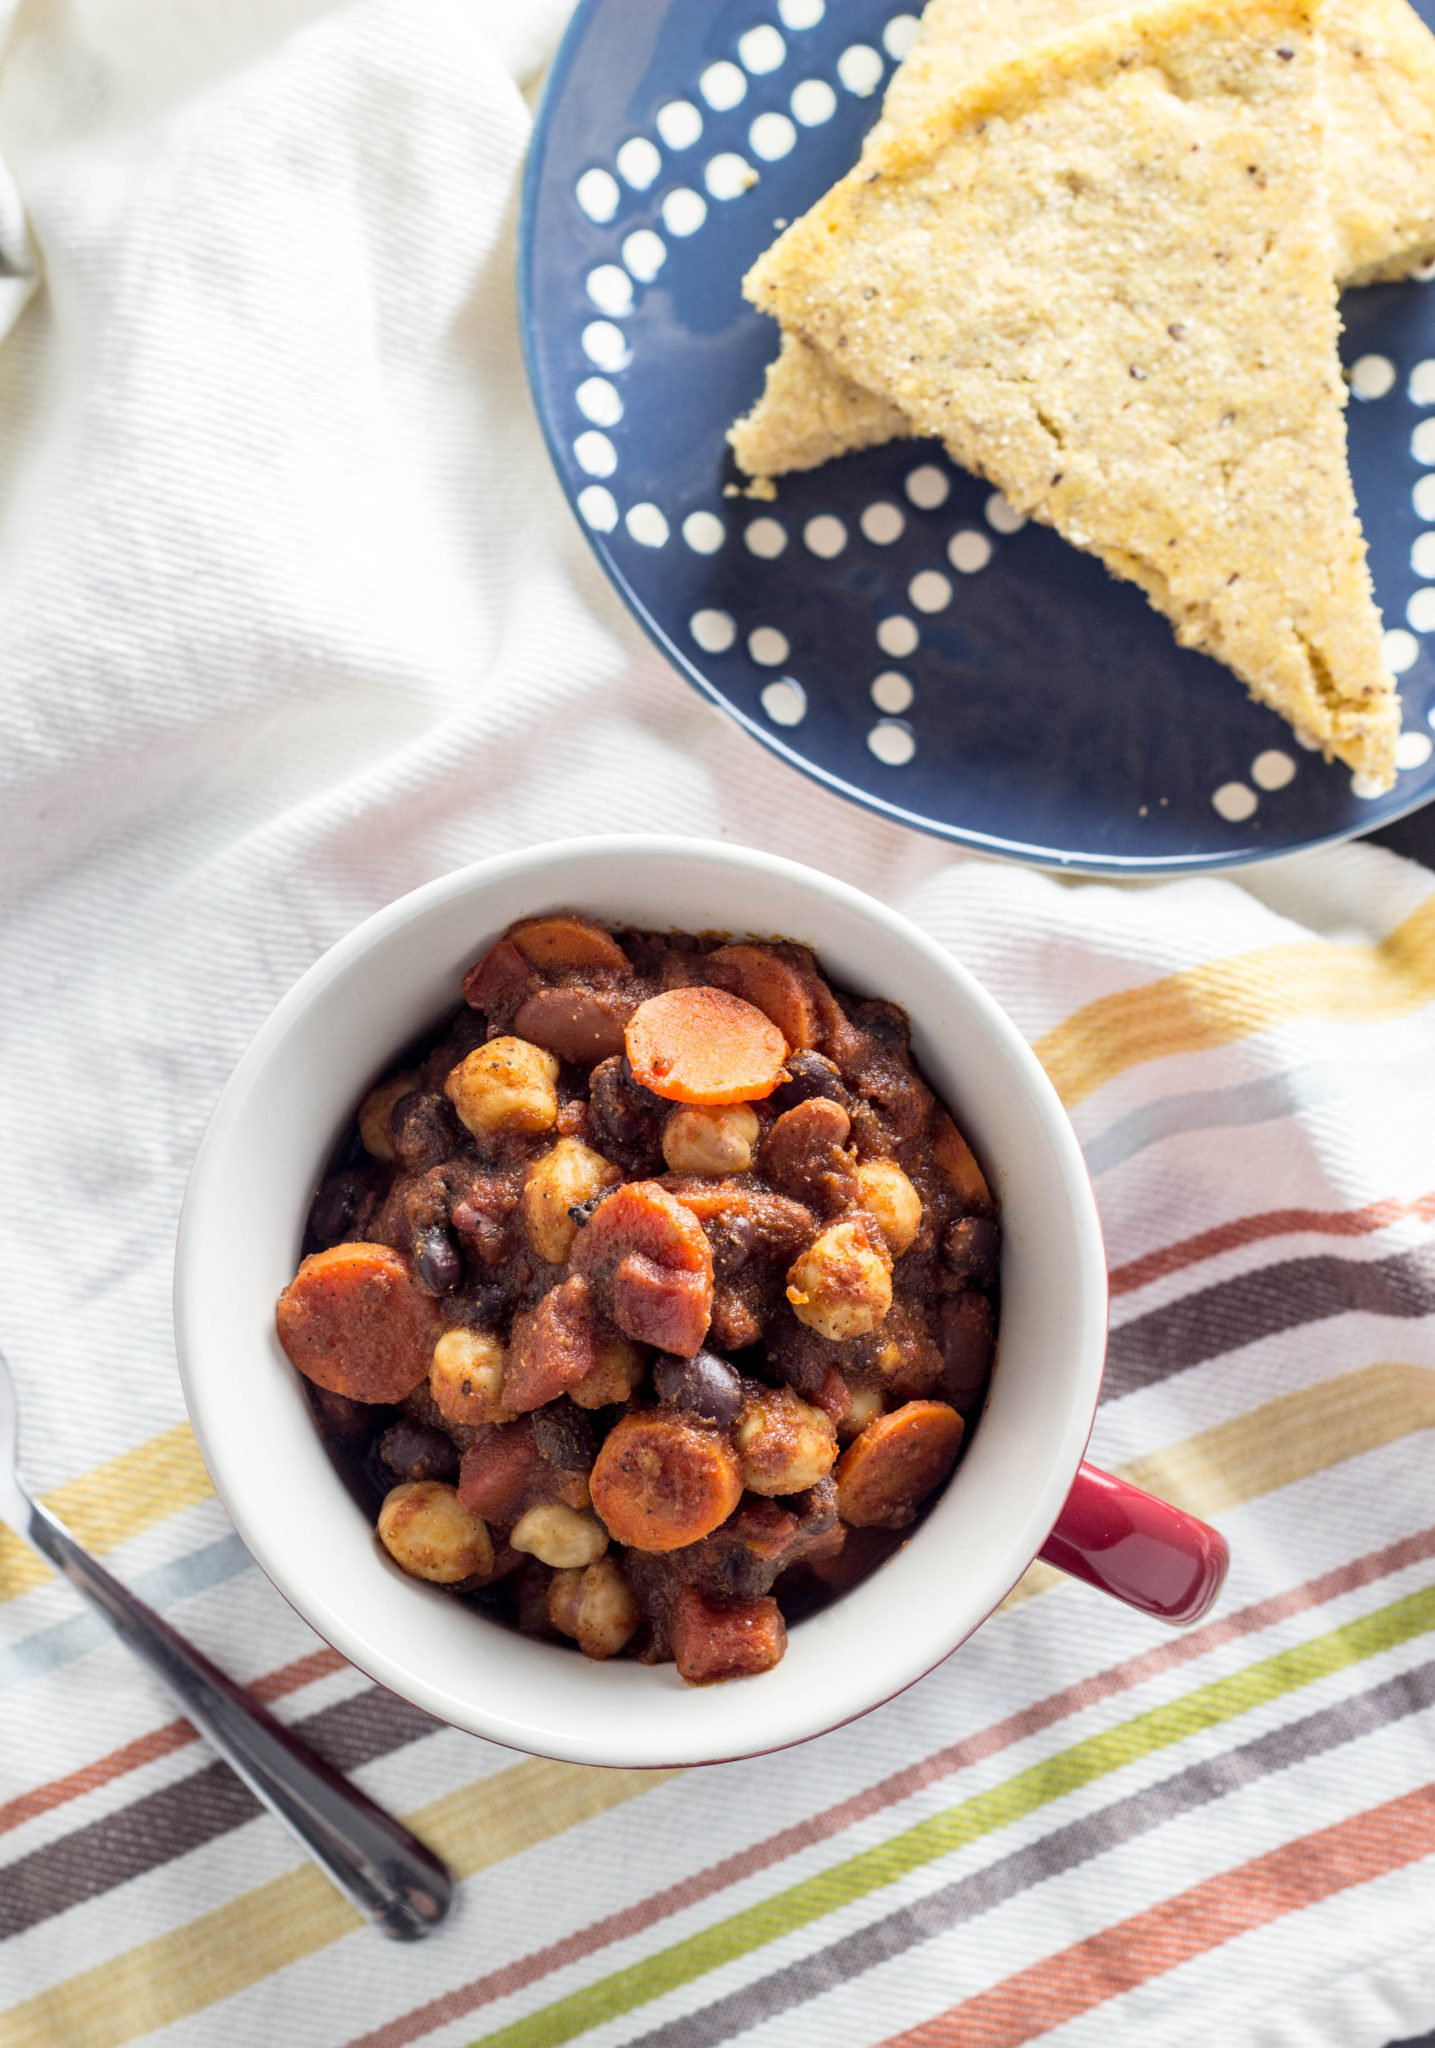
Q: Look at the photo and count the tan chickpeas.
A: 13